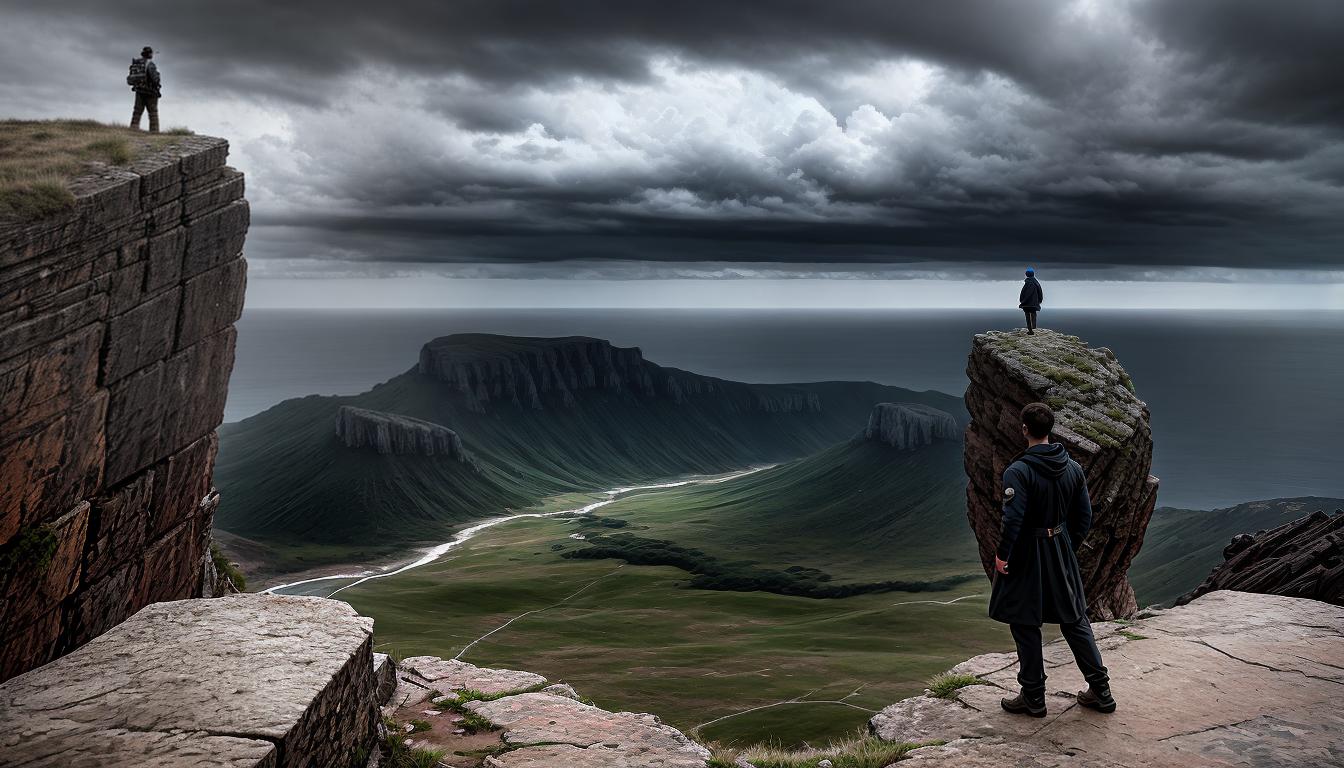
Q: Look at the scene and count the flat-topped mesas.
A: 3